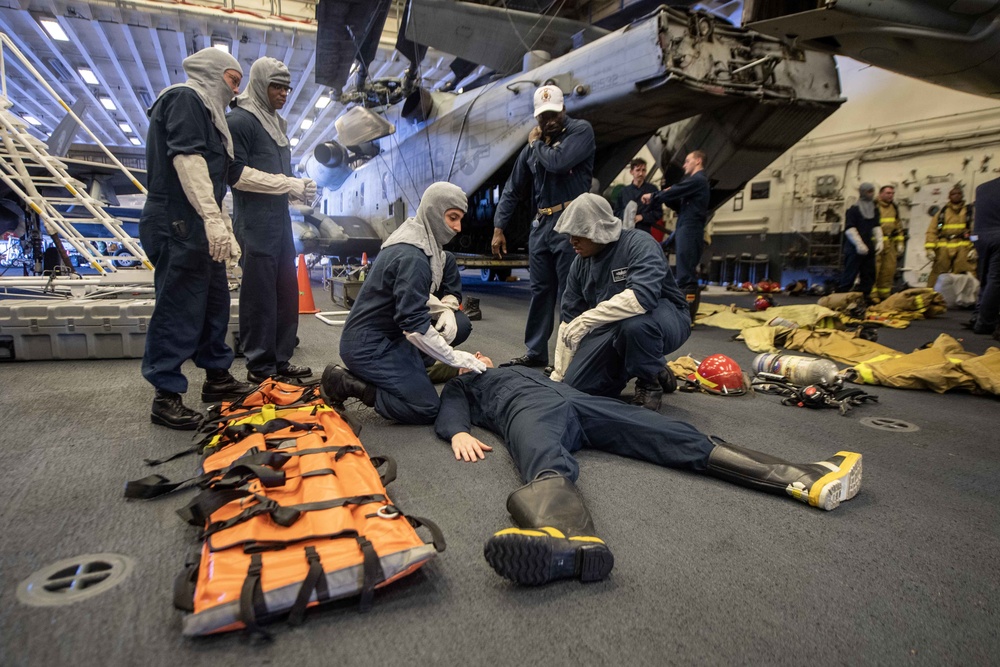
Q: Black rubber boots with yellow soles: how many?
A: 2